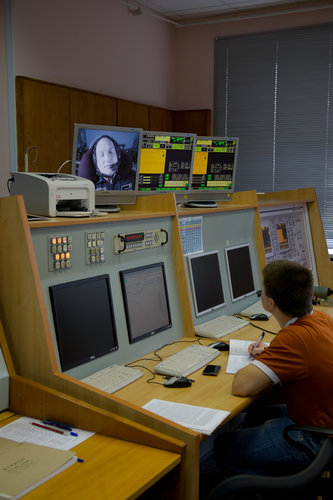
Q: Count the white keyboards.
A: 4